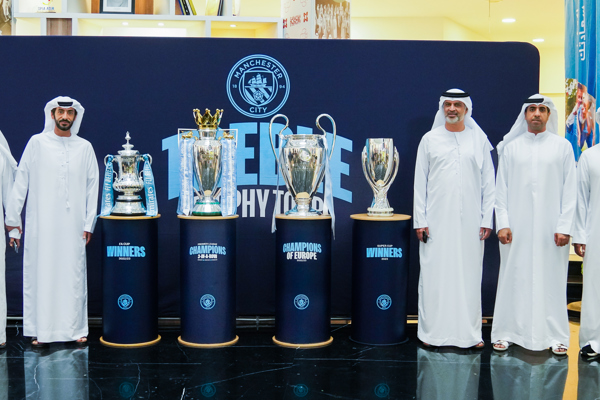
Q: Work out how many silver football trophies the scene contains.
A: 4